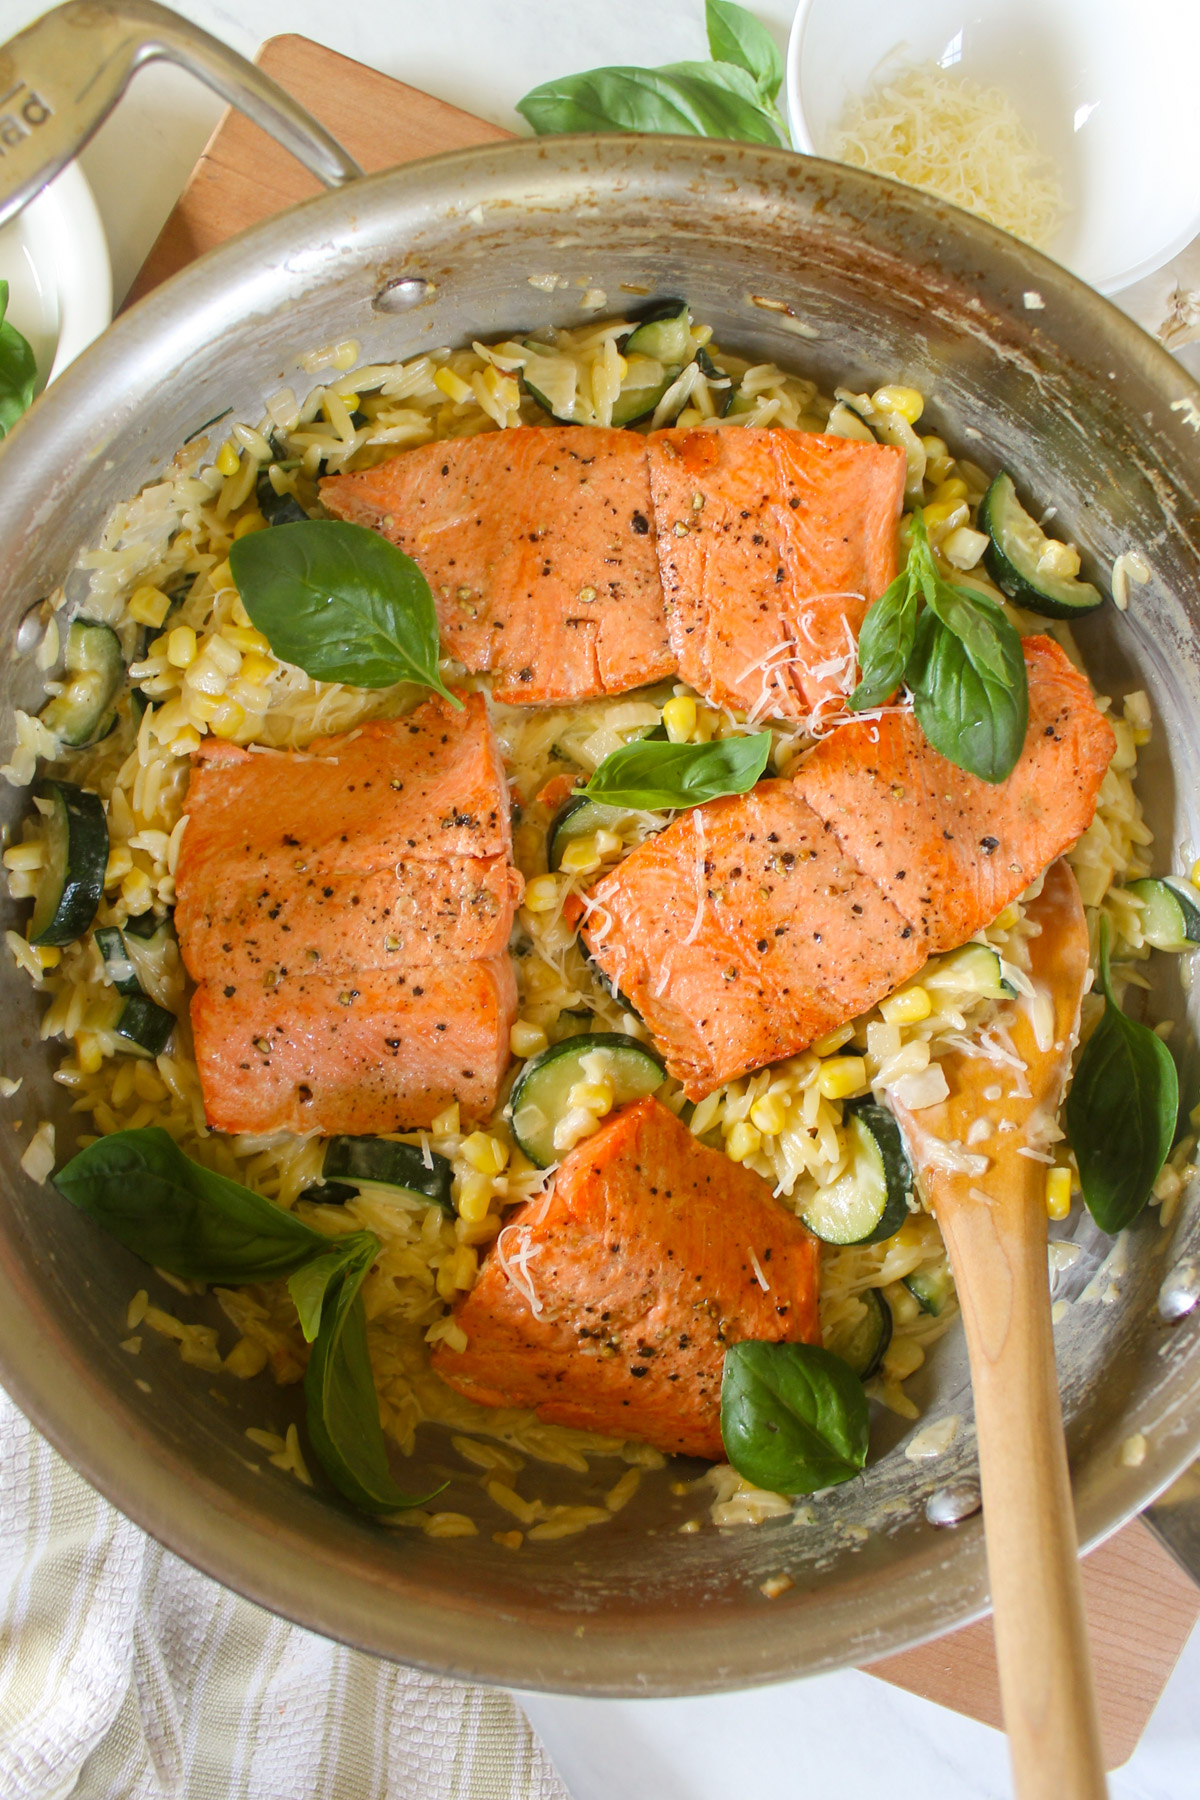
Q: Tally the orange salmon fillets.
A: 4